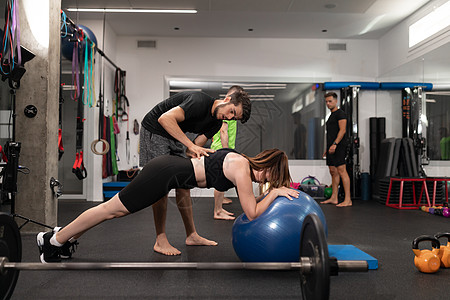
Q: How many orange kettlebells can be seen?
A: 2